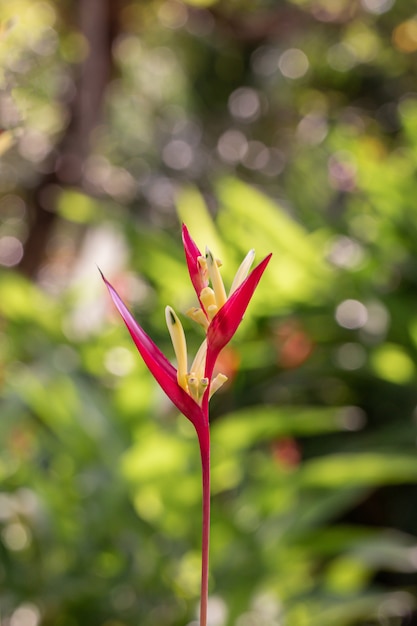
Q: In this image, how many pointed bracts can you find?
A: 3